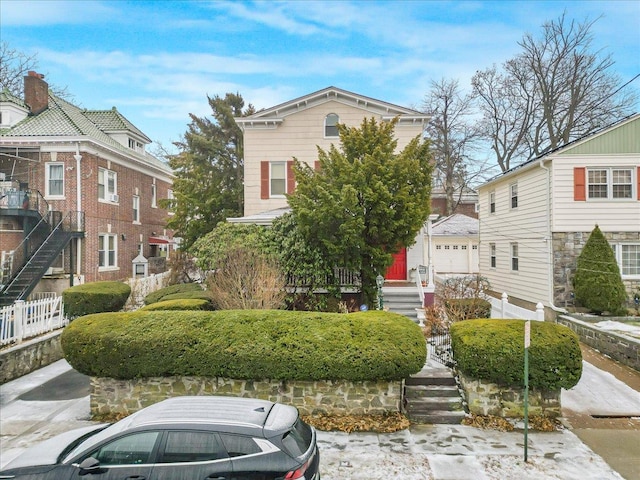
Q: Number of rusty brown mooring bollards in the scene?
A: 0